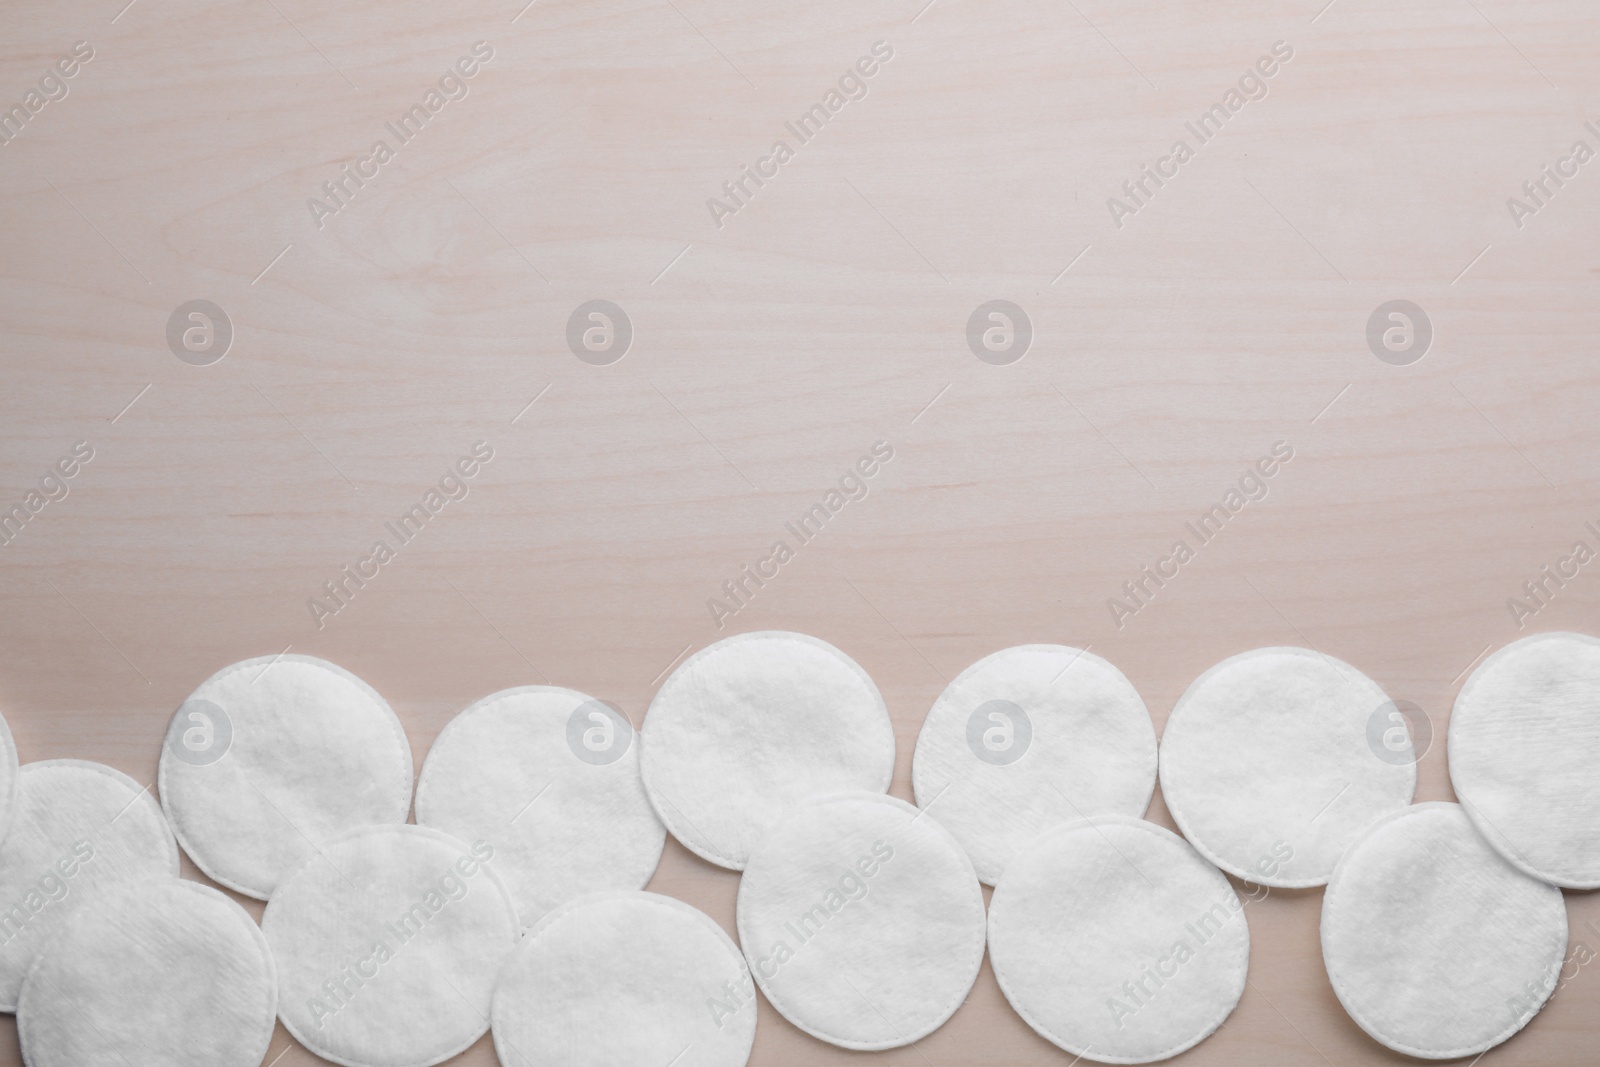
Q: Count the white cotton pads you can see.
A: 14